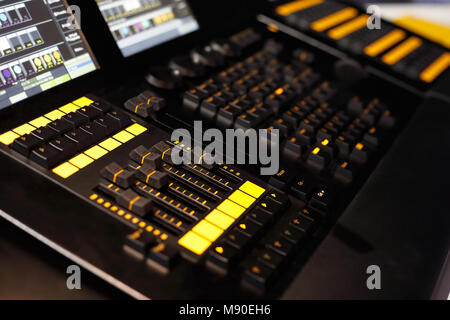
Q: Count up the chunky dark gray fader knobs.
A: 8